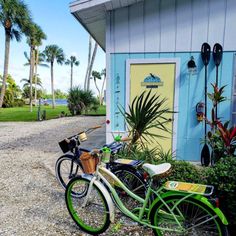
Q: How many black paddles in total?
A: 2